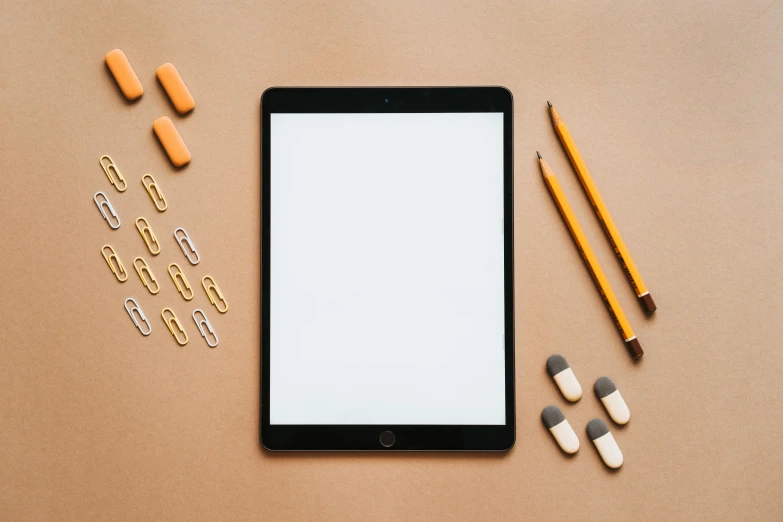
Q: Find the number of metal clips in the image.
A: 12